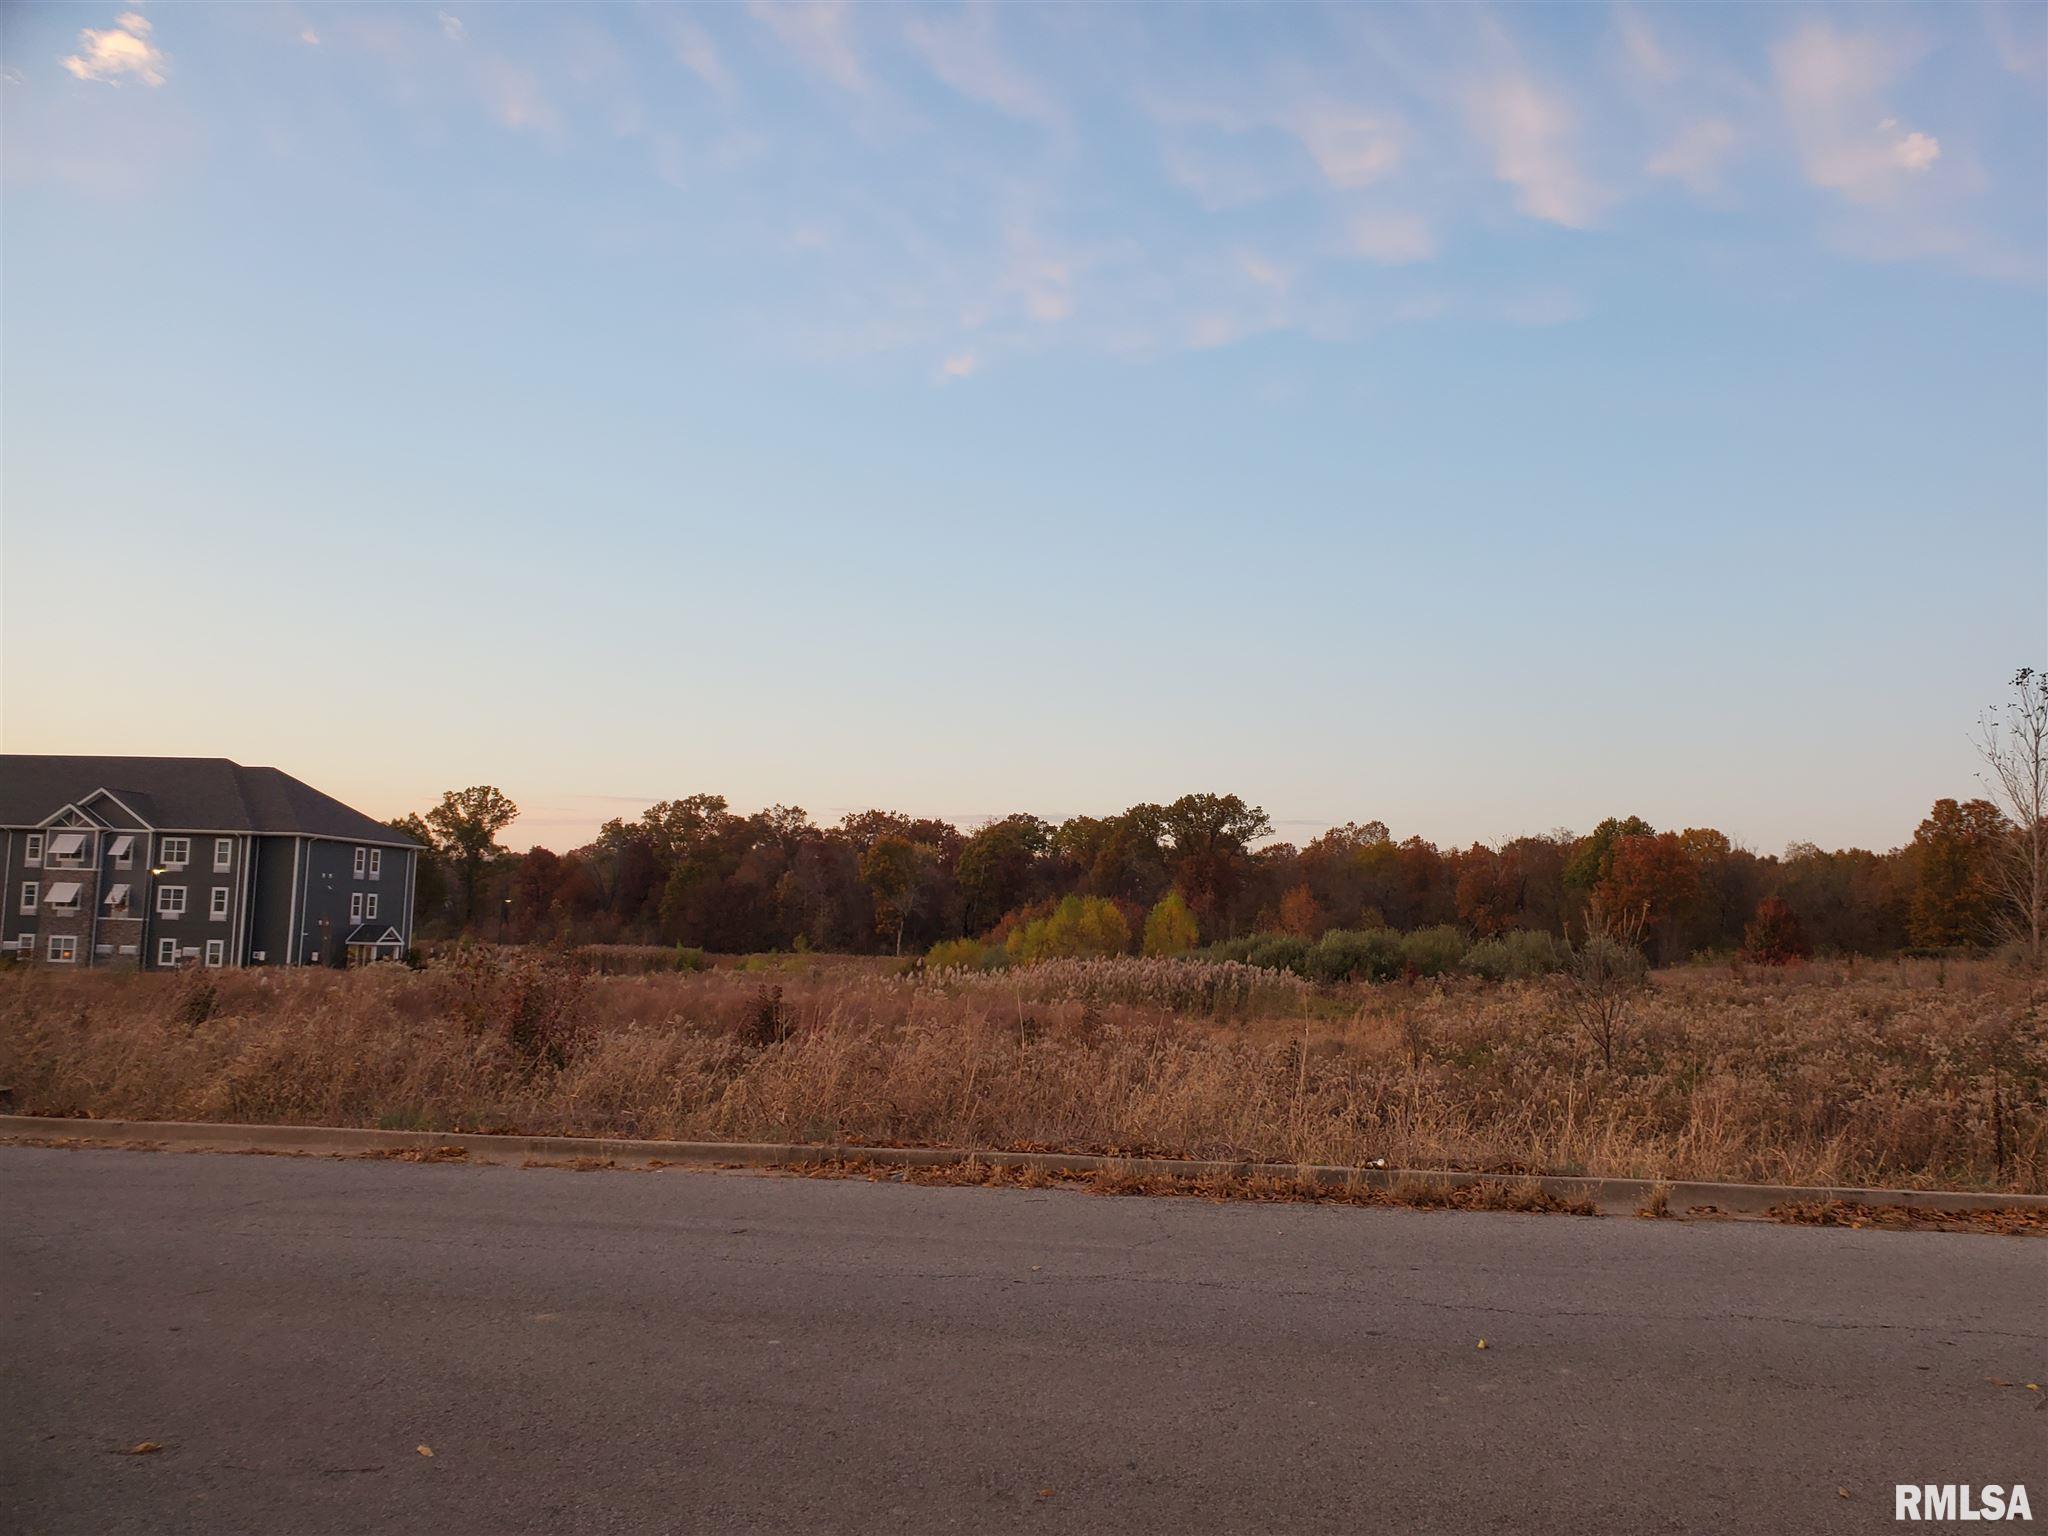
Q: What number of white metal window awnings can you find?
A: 4